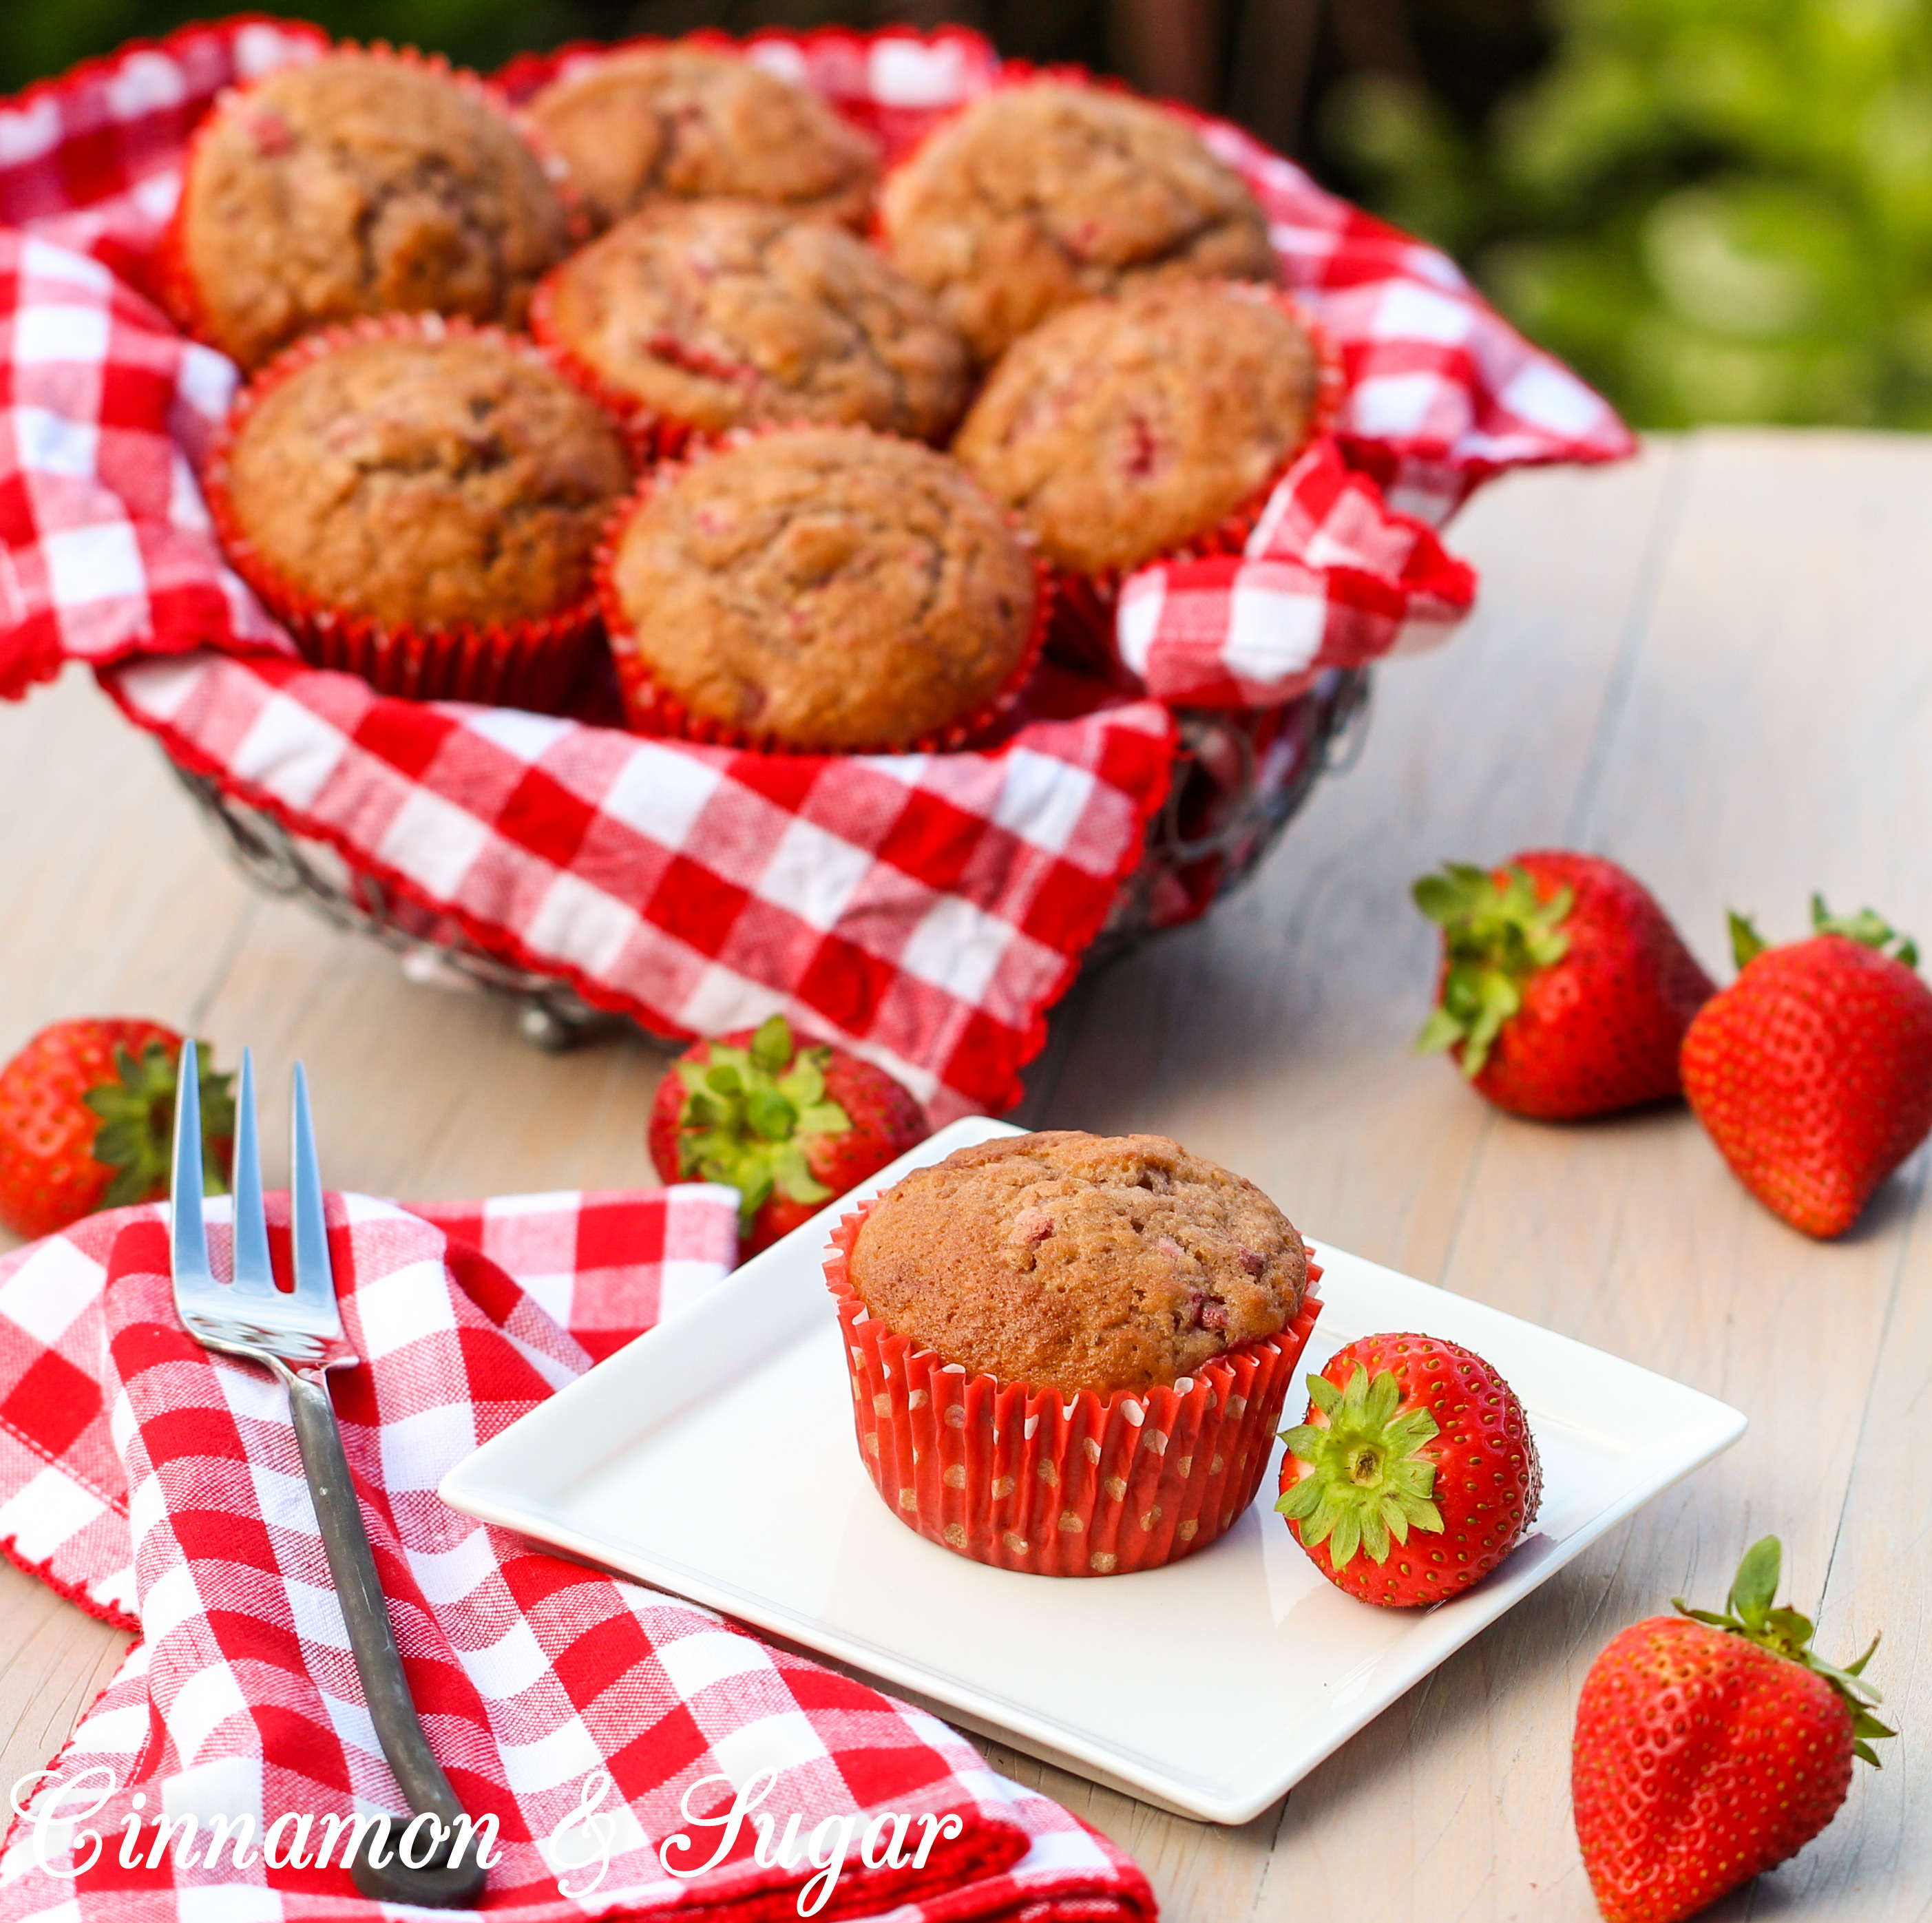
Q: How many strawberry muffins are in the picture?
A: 8